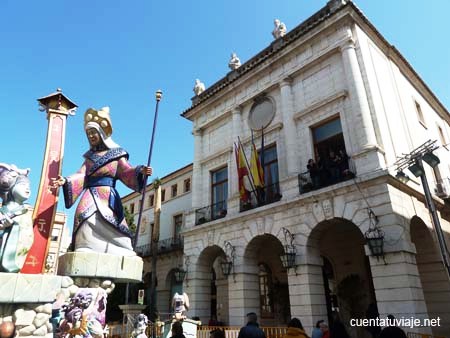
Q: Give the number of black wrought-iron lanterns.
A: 4